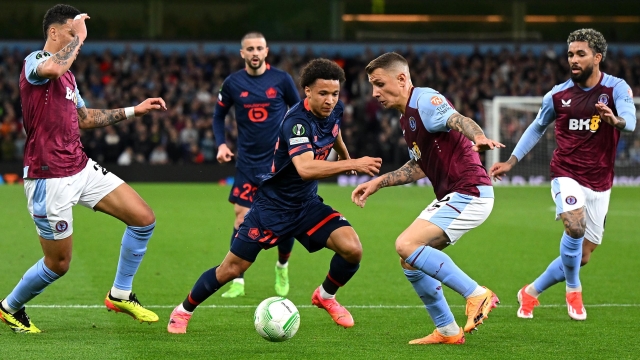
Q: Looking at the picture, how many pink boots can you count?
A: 2